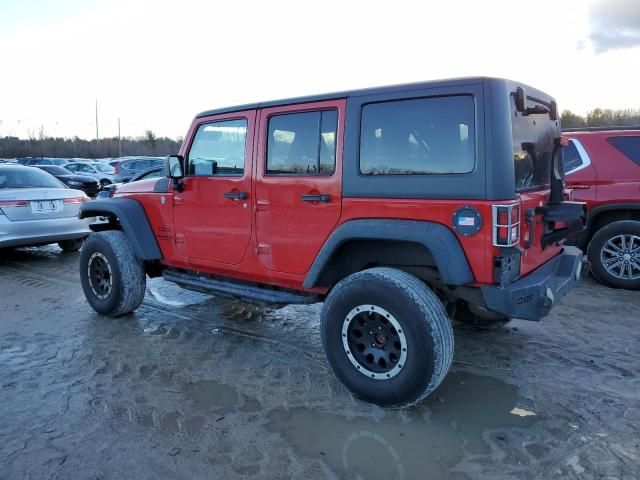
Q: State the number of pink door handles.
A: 0